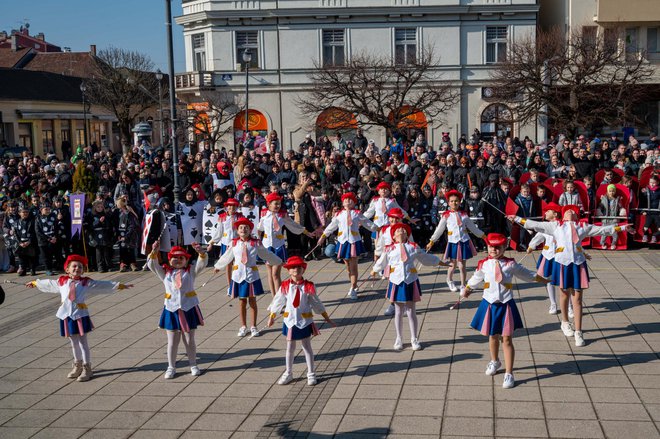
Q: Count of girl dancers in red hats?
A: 14